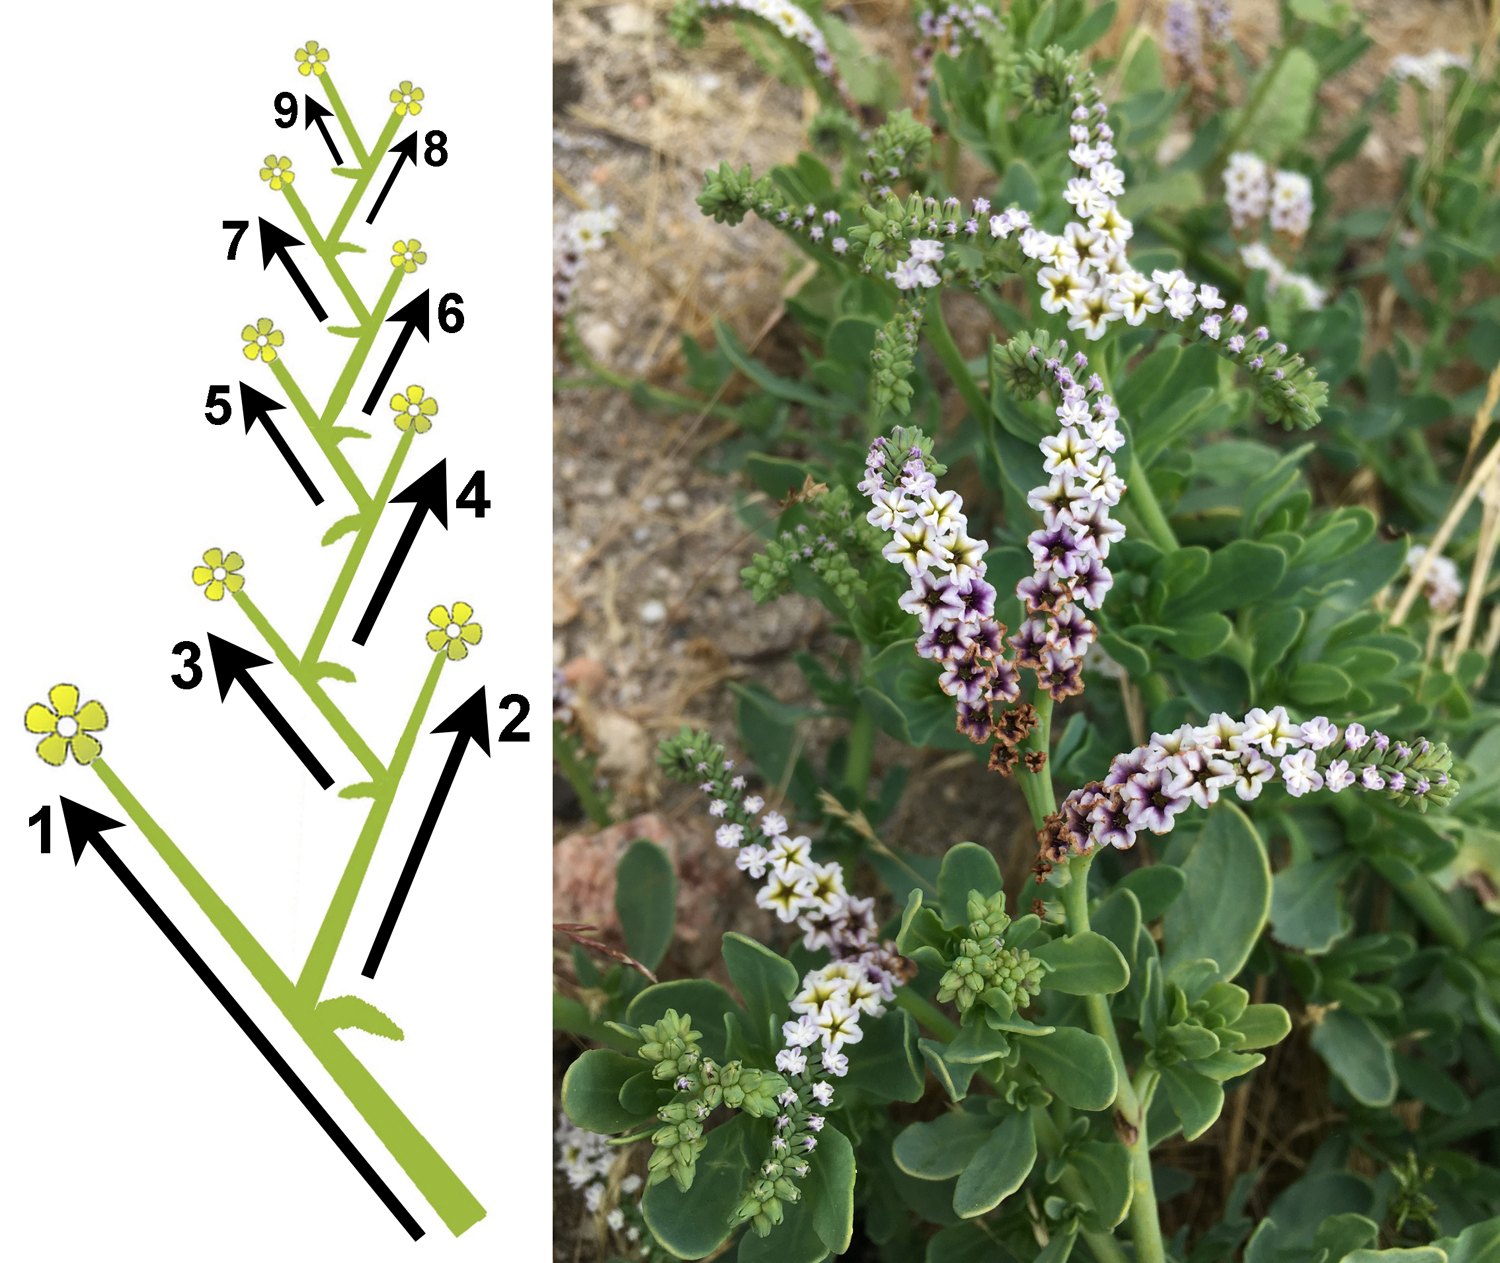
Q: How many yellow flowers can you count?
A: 9